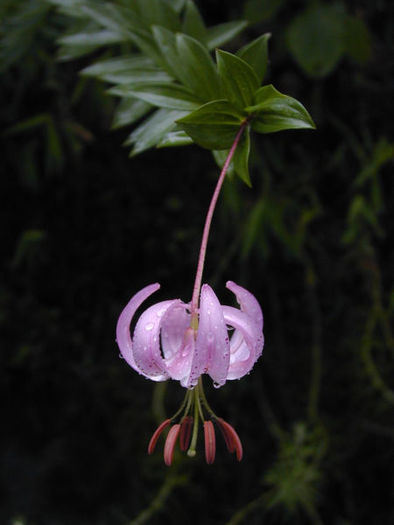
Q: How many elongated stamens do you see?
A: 6